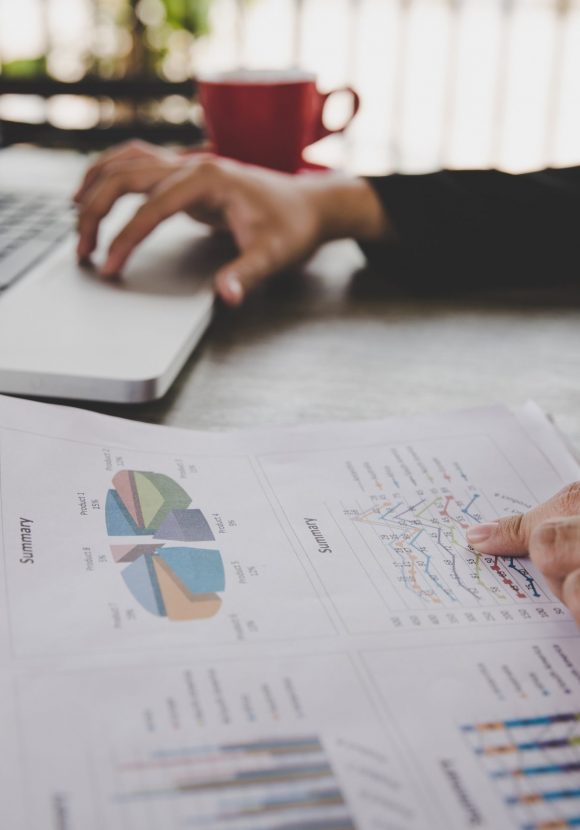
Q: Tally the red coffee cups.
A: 1